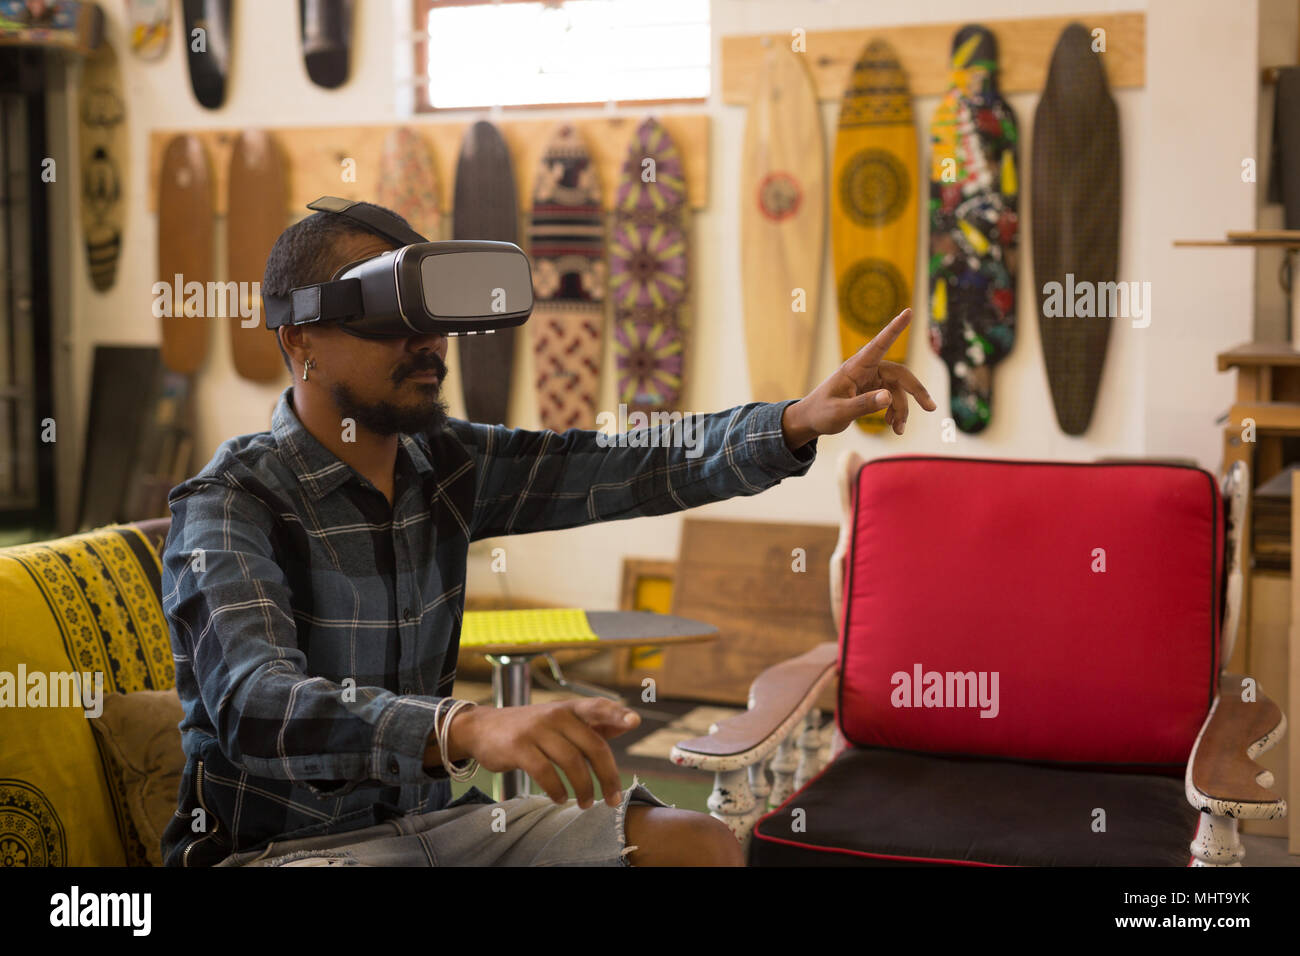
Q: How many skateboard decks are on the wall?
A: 14